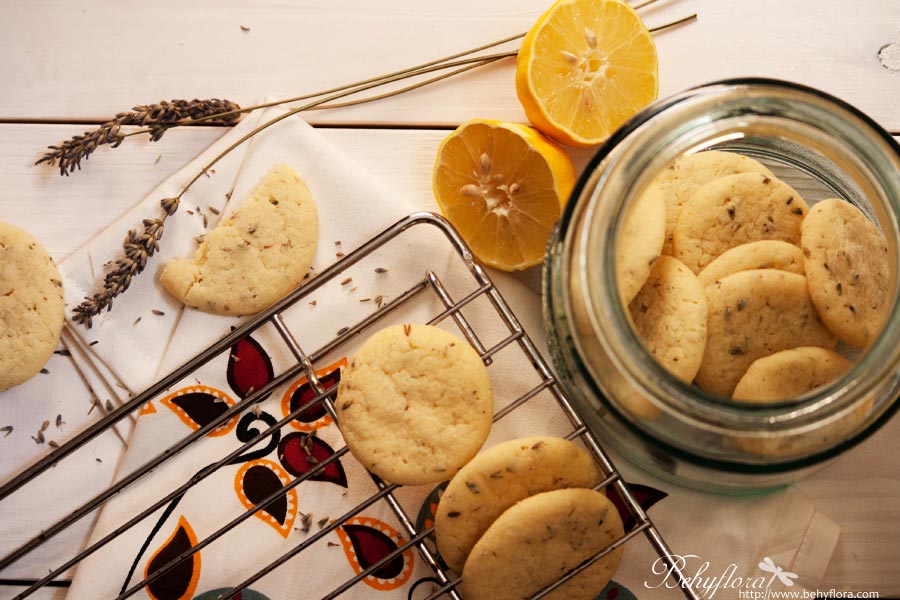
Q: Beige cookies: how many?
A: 13